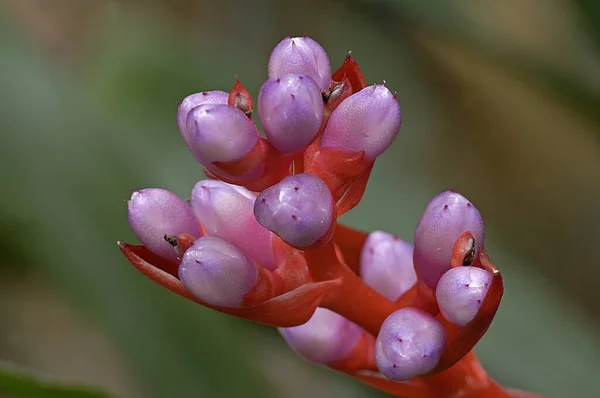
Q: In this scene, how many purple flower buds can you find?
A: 14